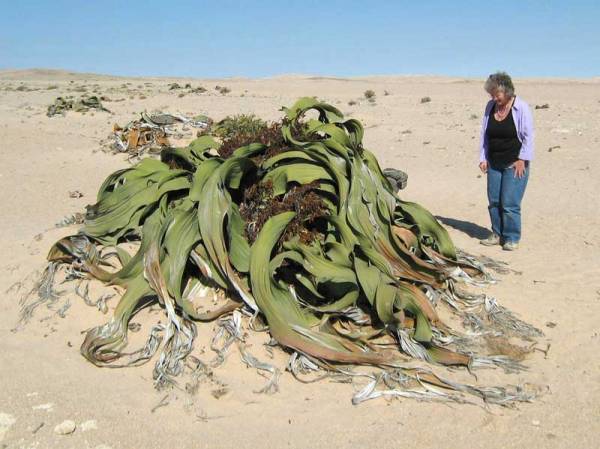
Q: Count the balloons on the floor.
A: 0